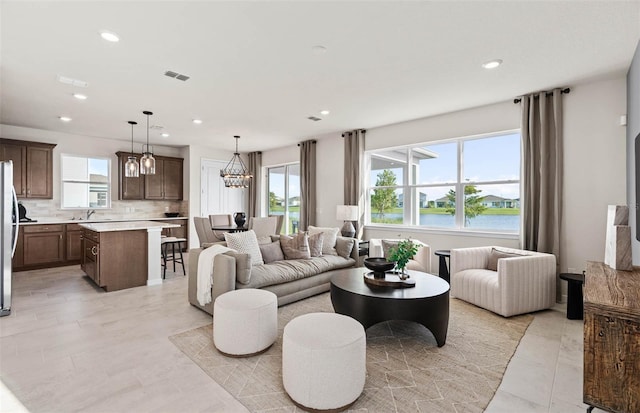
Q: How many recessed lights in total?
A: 7